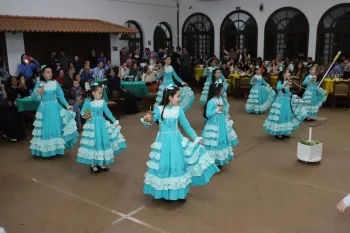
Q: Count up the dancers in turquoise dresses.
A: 10